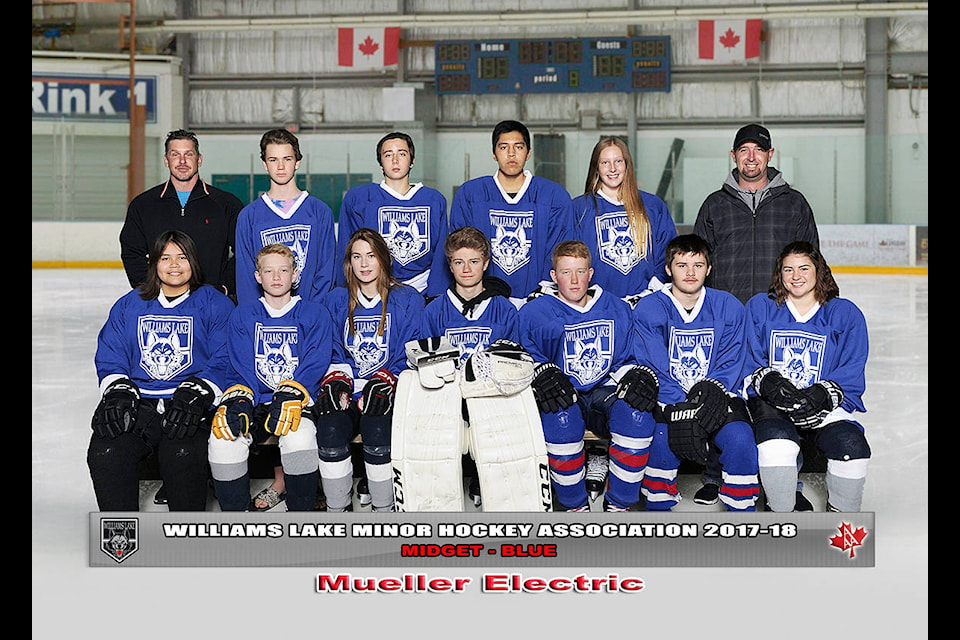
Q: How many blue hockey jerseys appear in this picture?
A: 11